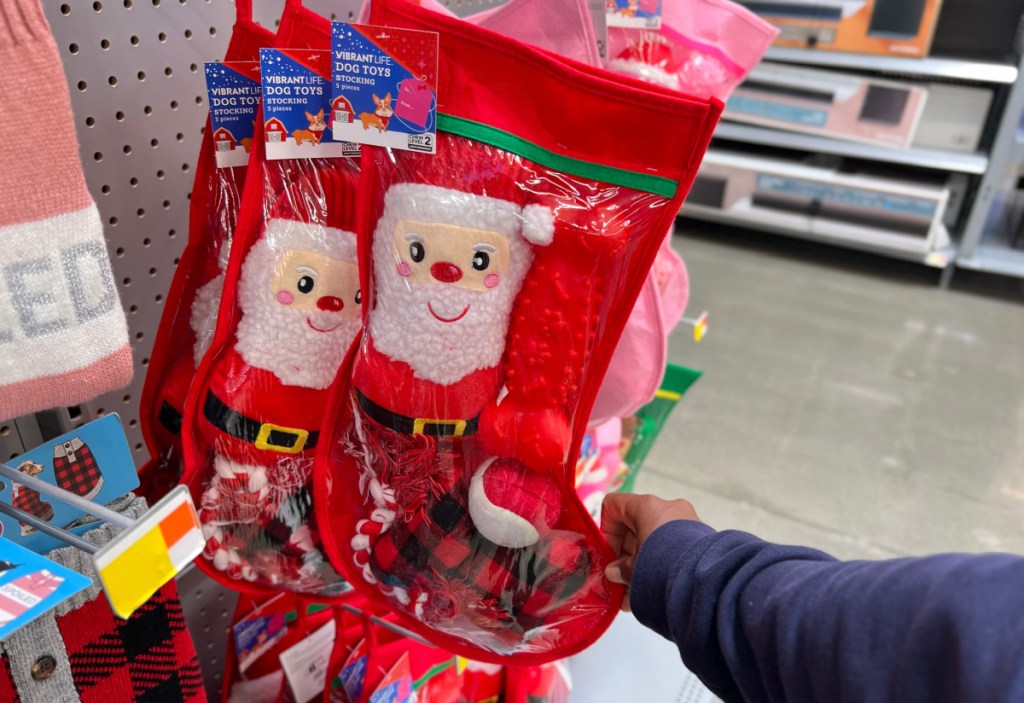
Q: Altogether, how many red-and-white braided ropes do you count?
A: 2